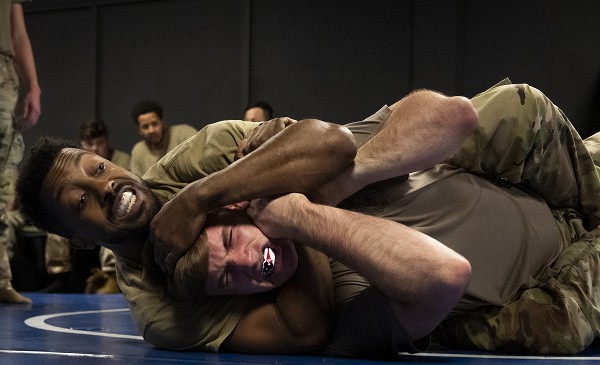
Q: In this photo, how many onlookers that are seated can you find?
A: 3